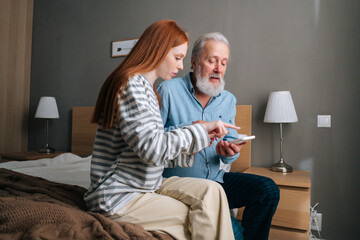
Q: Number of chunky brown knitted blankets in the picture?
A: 1